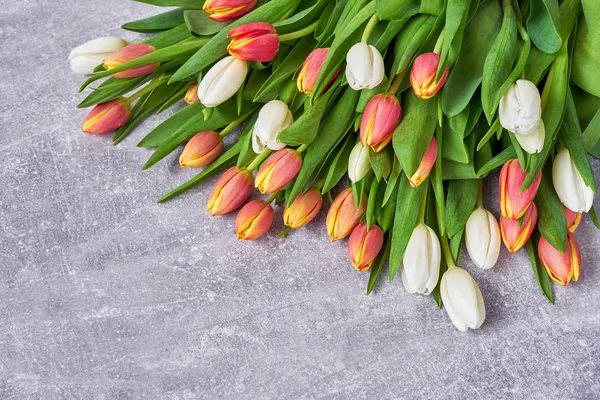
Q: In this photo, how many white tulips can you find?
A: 11